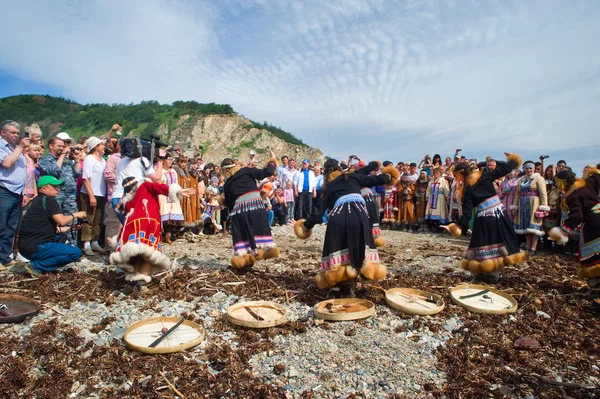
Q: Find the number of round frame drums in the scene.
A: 6